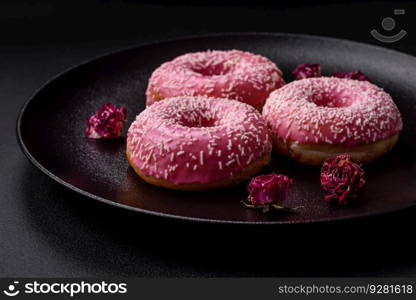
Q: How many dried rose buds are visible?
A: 5